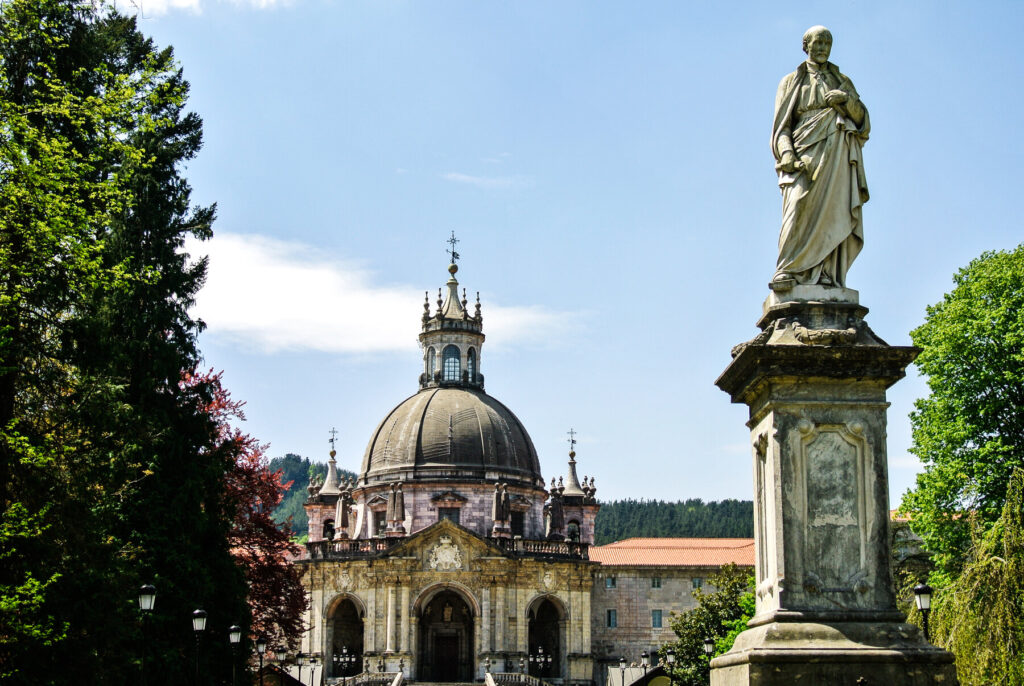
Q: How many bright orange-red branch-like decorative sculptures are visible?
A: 0